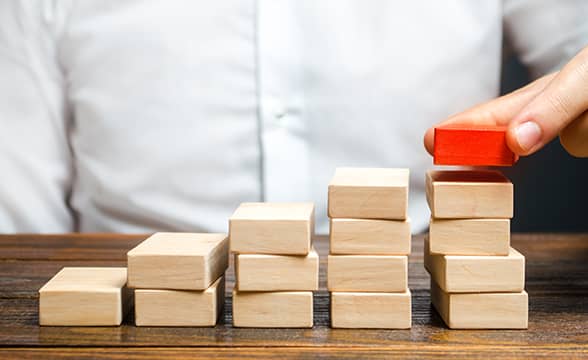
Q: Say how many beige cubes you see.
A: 14